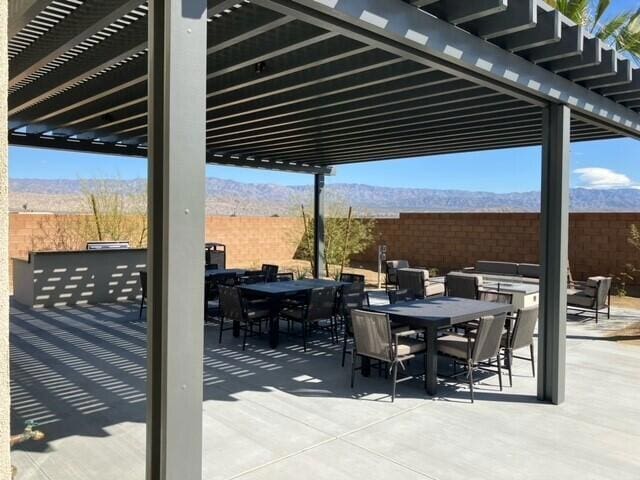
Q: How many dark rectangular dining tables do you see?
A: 3